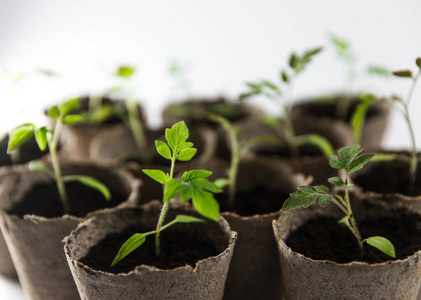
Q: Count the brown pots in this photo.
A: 11